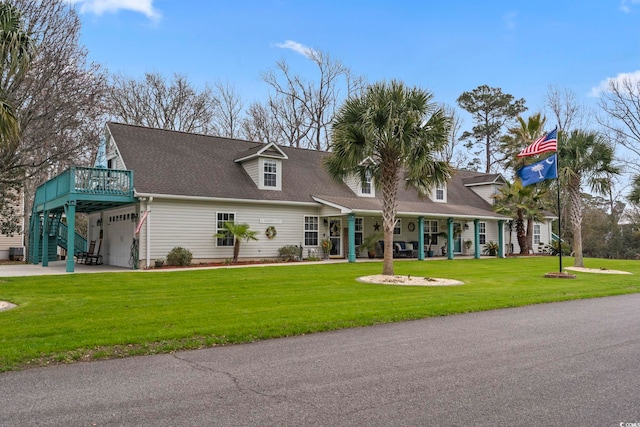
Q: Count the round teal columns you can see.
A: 5